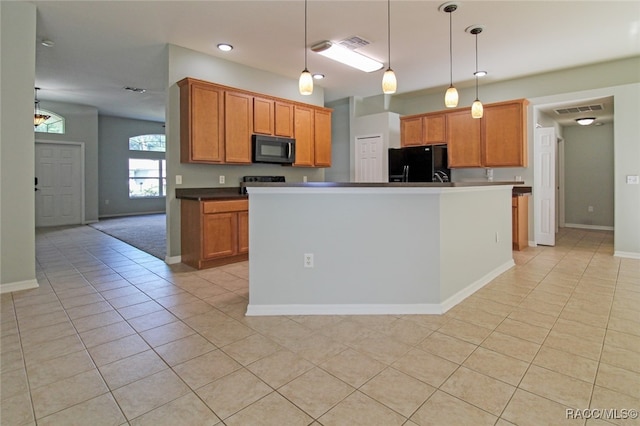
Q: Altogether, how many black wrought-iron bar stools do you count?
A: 0